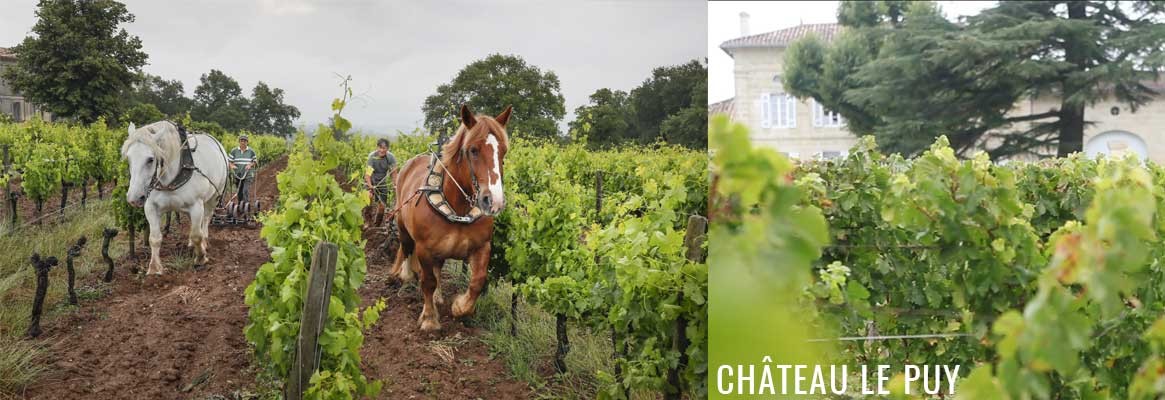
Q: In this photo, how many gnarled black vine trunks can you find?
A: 3